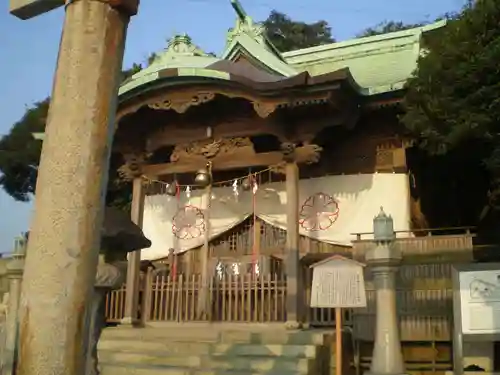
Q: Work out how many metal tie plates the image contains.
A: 0